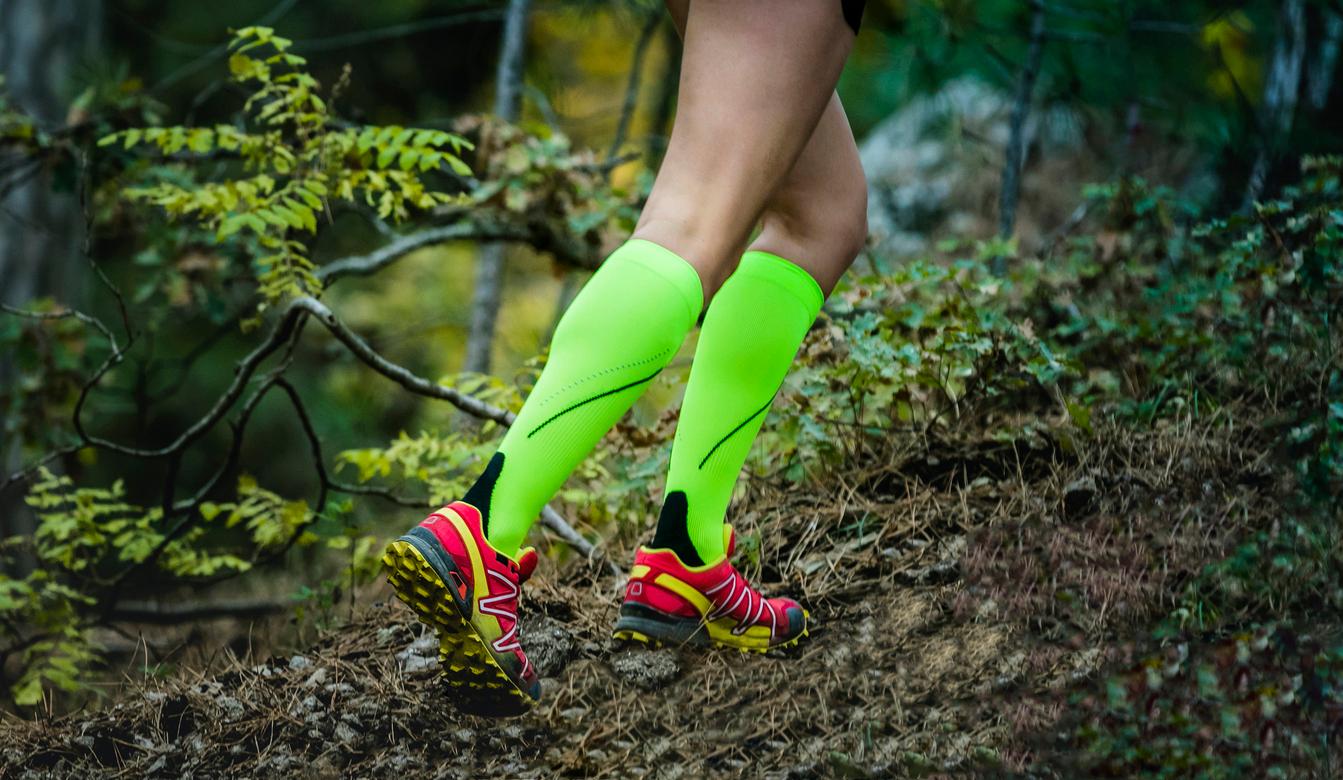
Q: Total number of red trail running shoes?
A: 2